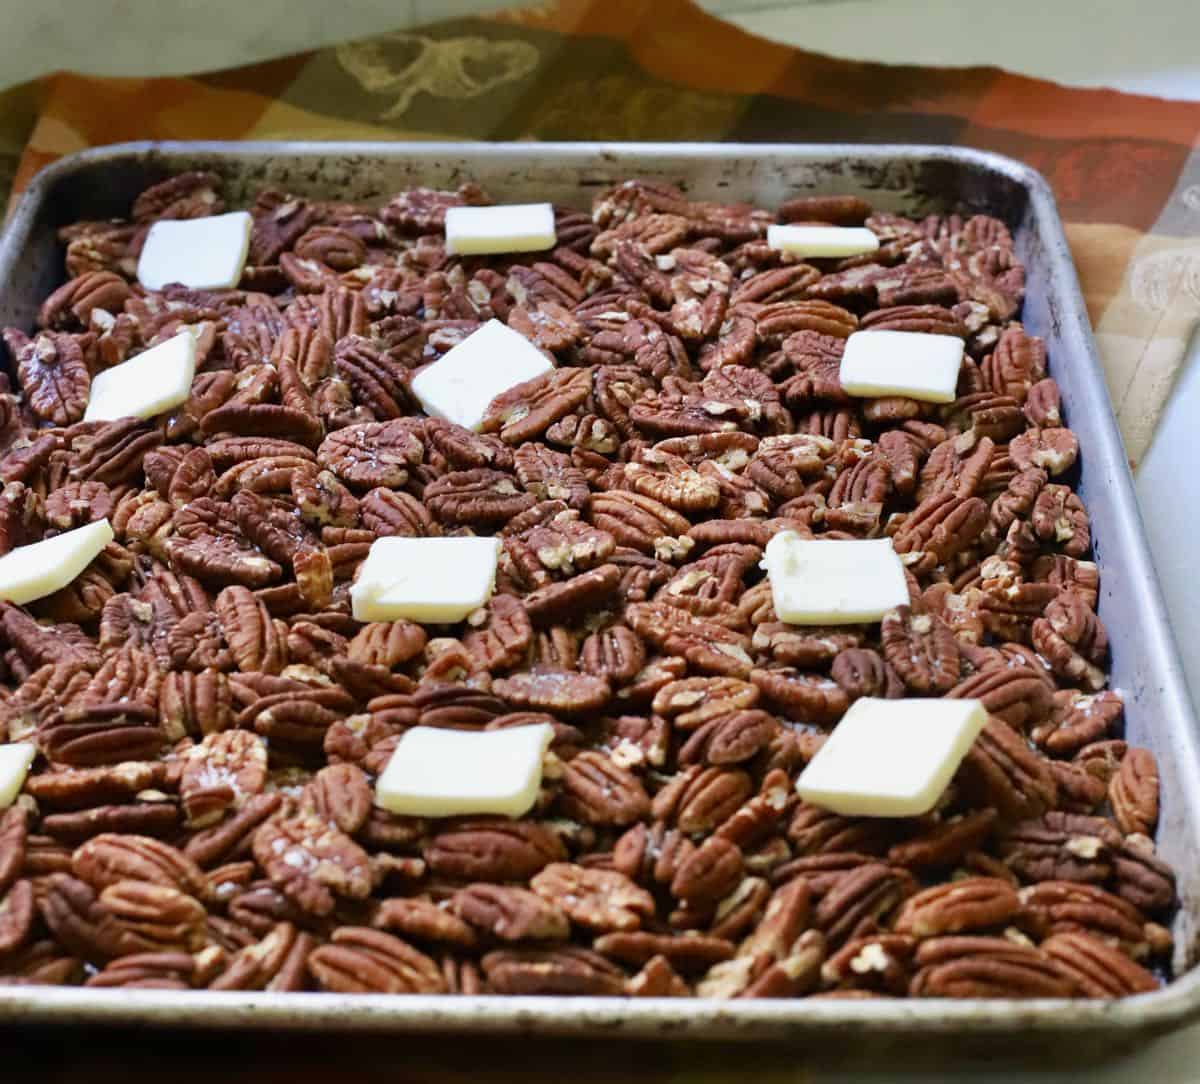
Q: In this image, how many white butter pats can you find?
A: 12